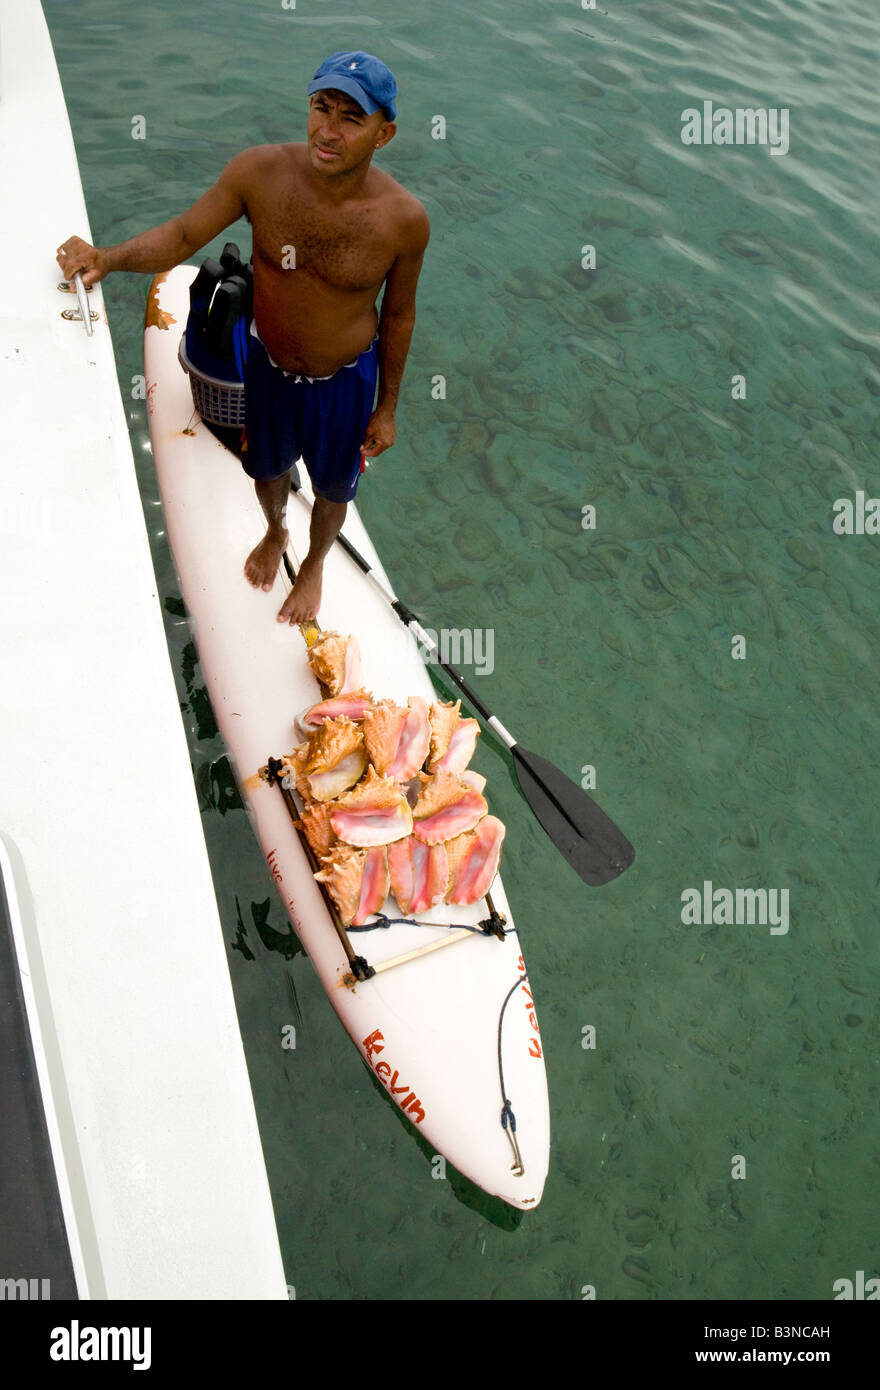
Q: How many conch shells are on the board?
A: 13